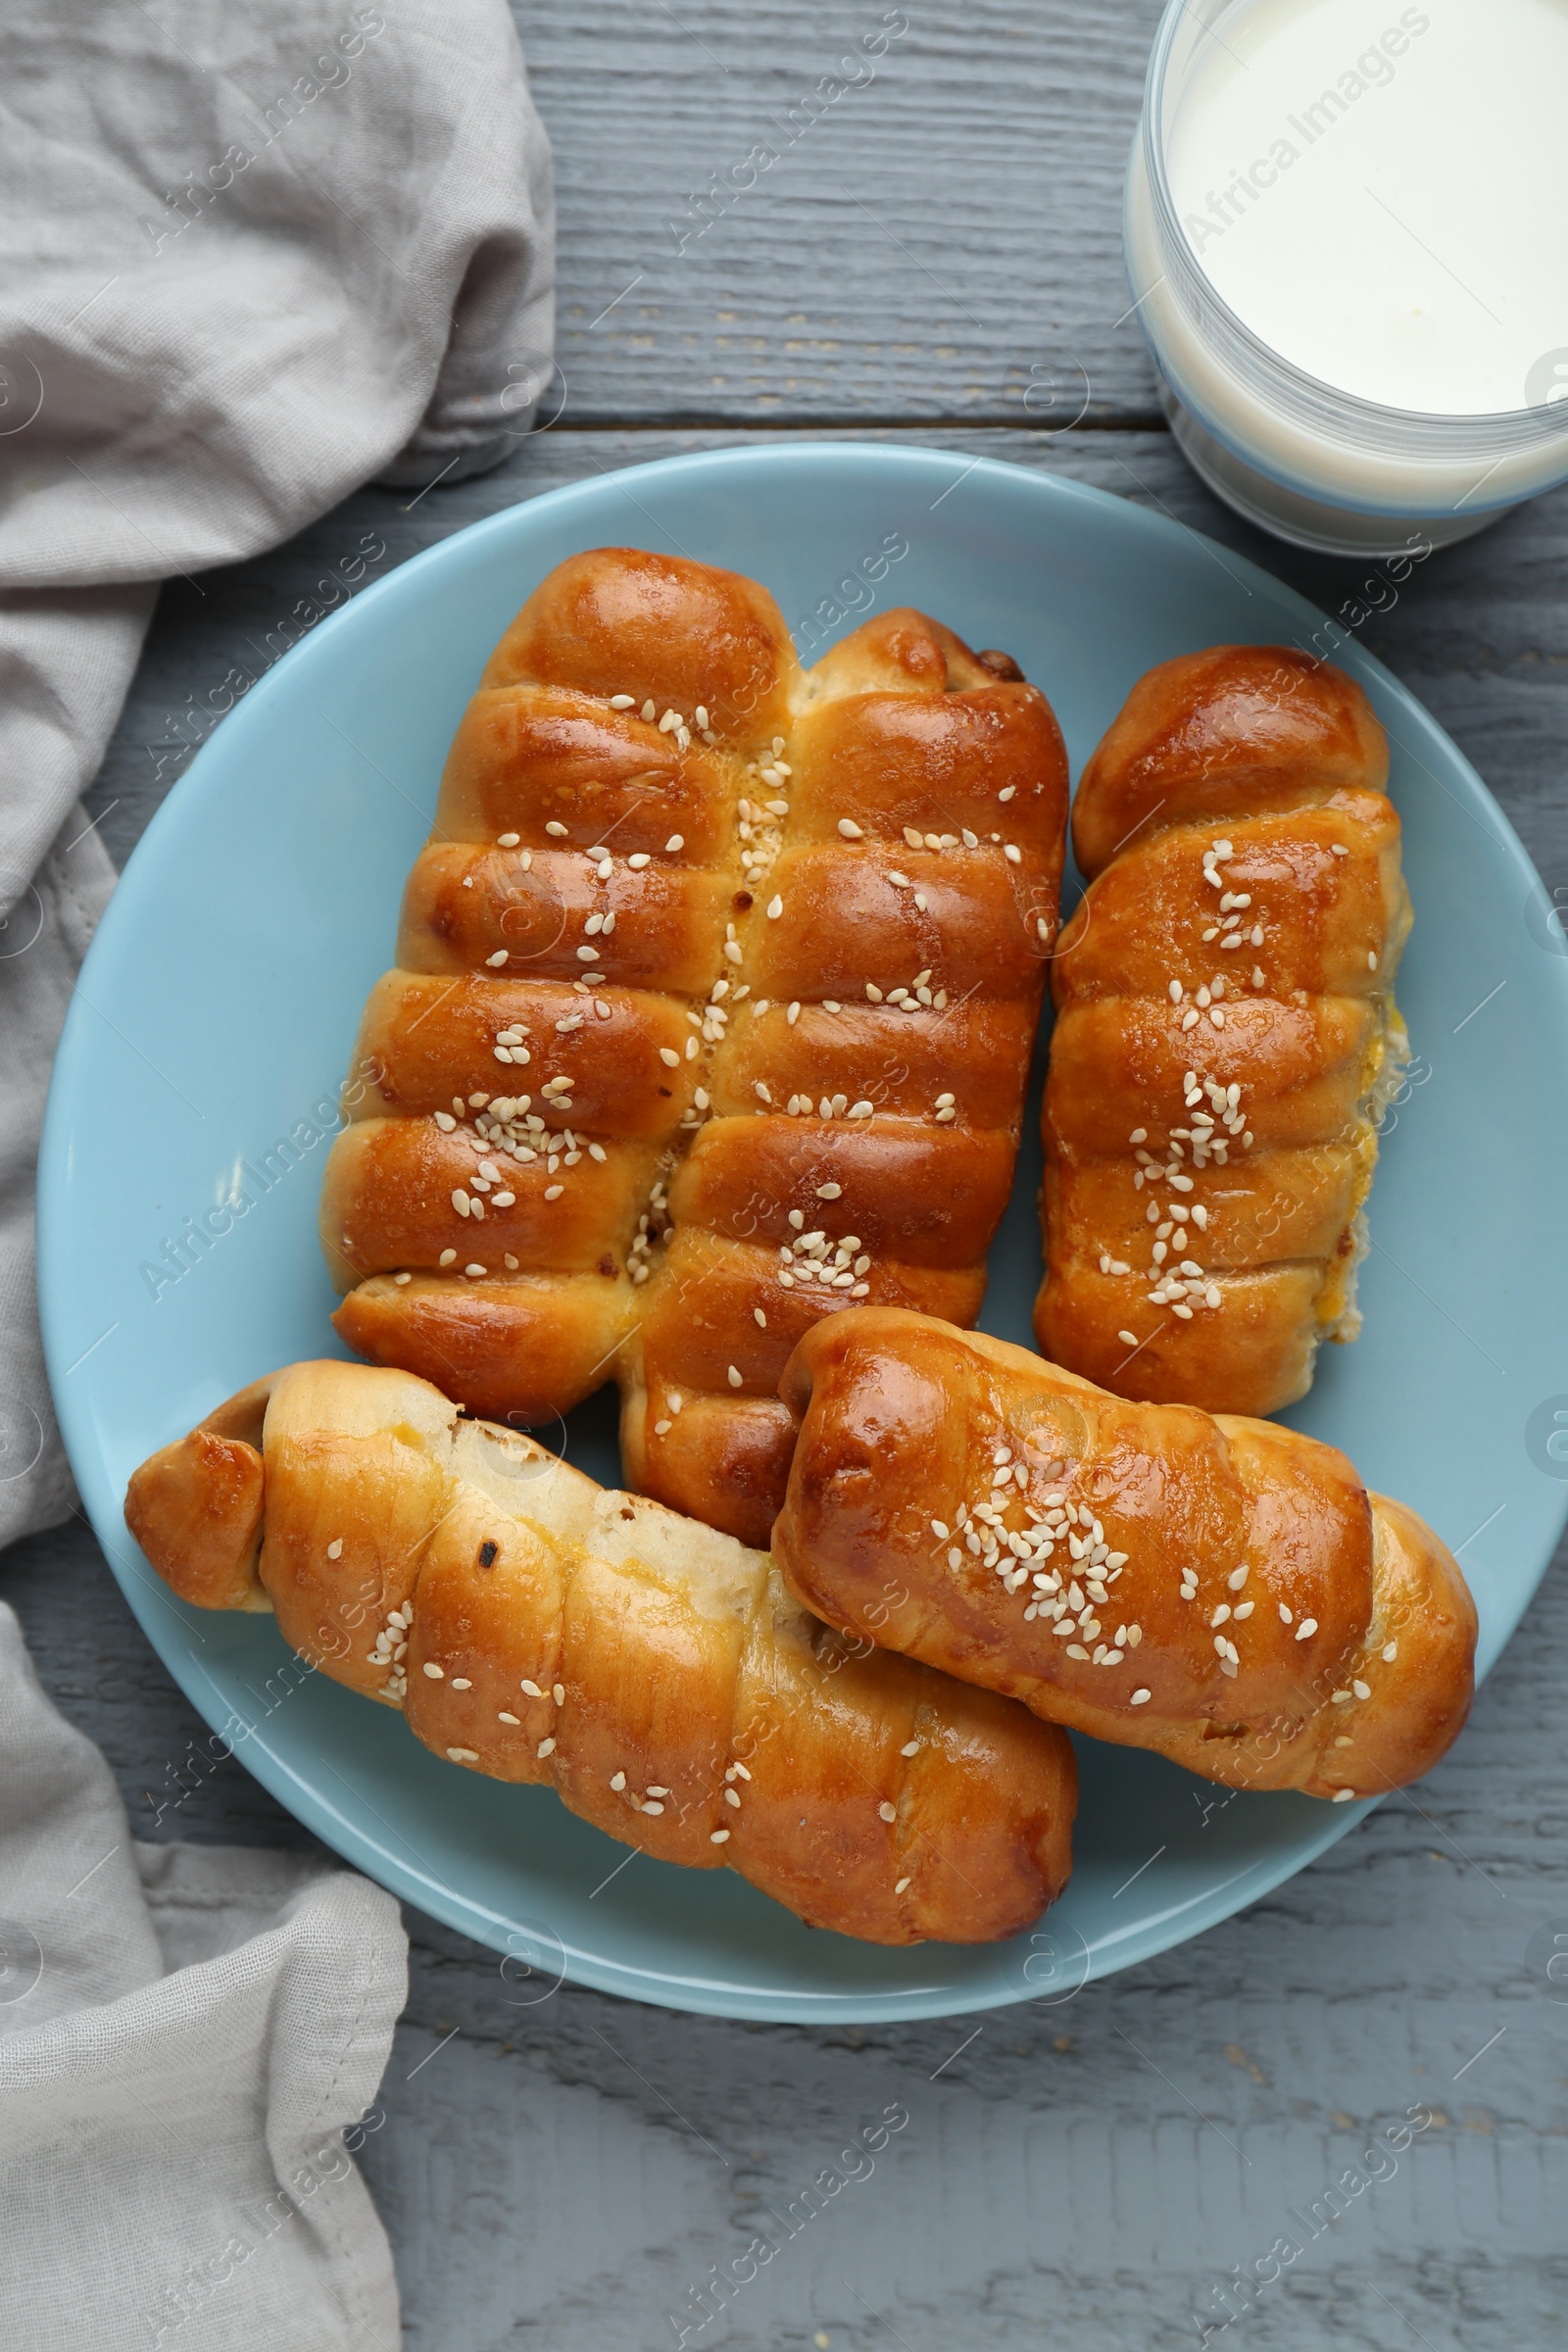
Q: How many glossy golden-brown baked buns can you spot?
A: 5